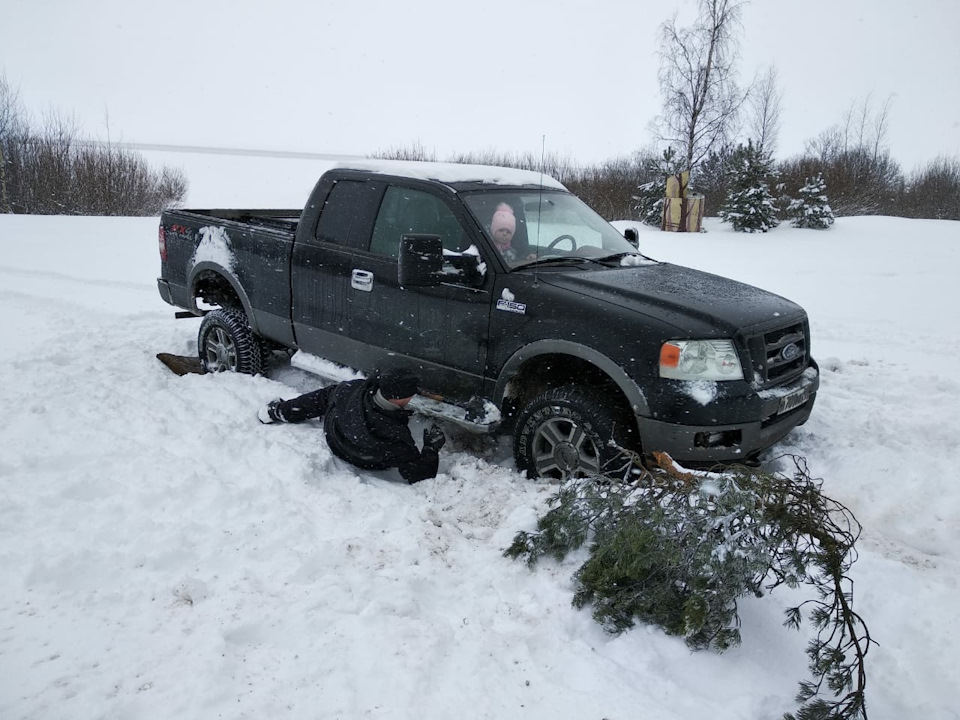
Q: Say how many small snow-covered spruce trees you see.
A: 3